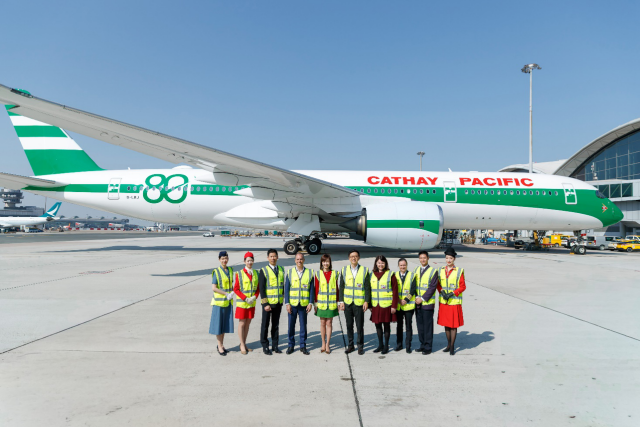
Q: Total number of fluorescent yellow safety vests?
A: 10